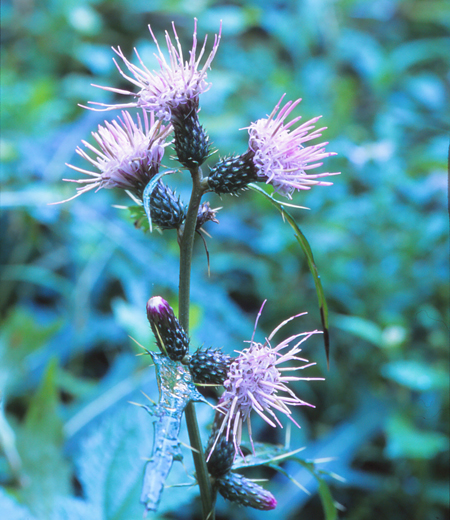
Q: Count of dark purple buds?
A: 2